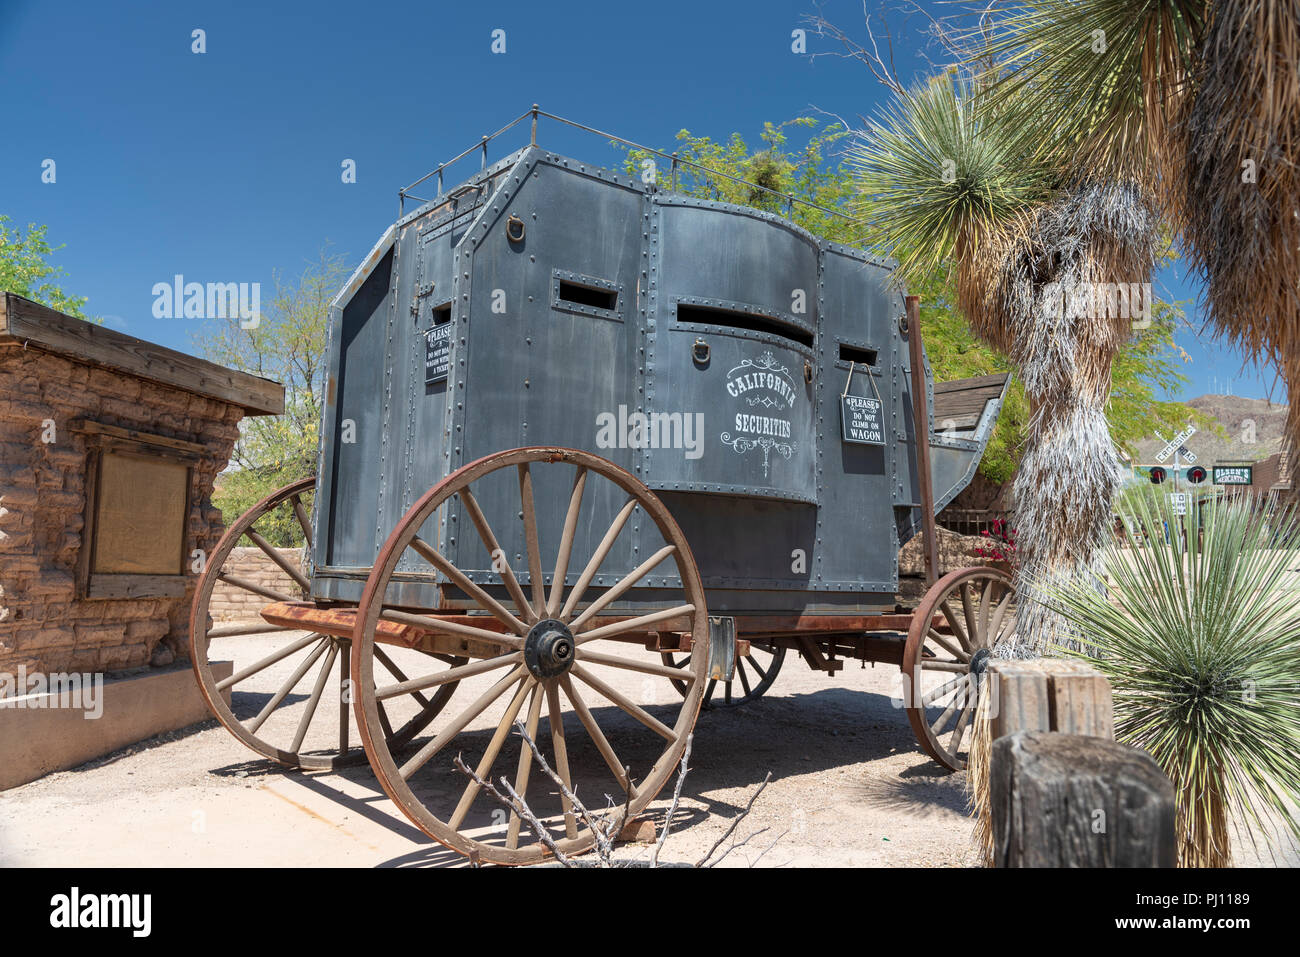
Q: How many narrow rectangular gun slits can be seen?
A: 4